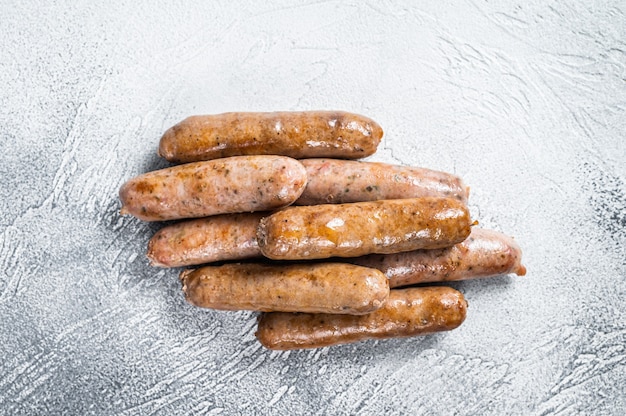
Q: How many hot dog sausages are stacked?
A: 8